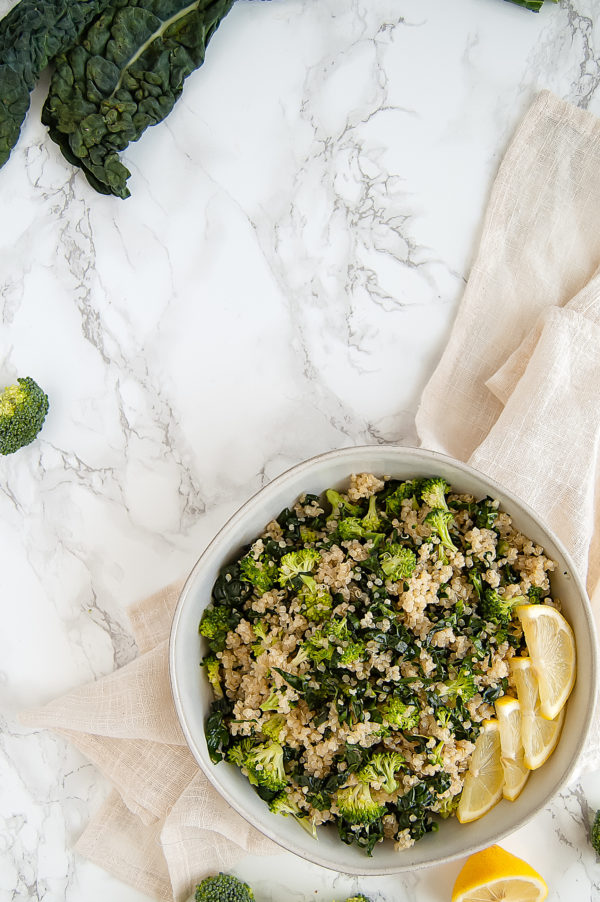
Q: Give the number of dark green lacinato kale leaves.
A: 2